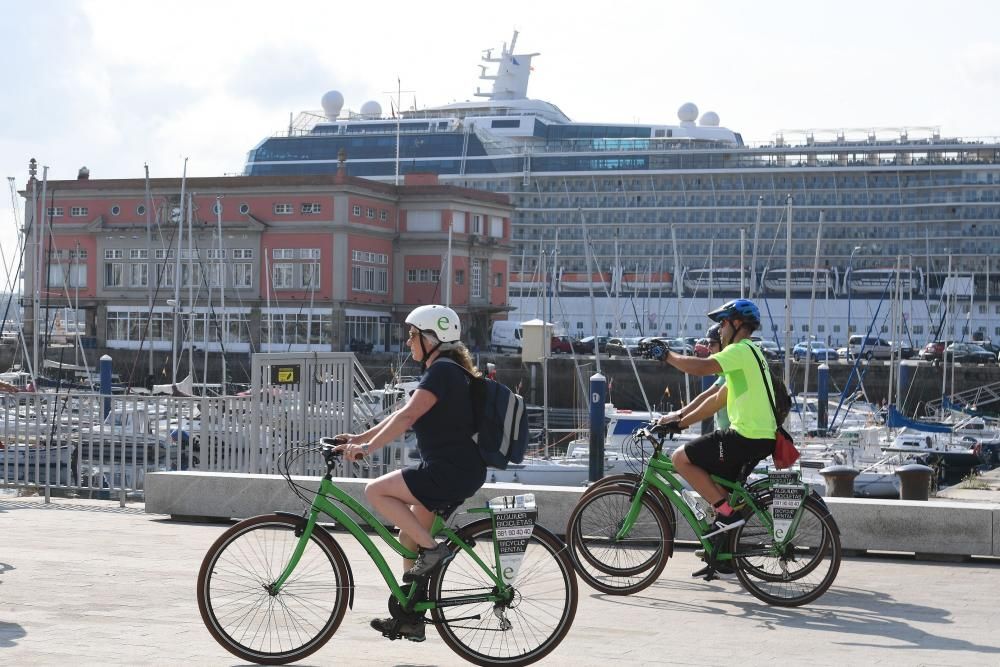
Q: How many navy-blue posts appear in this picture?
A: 5